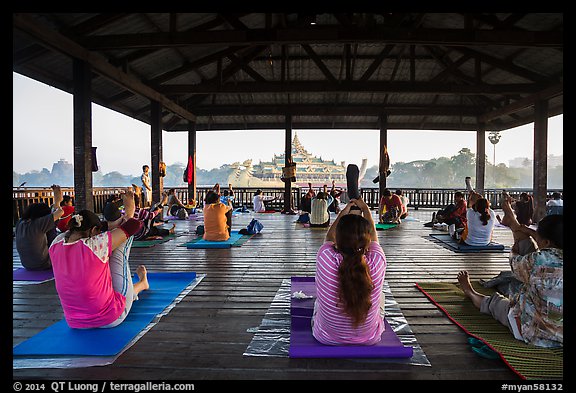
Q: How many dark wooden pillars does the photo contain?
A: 7